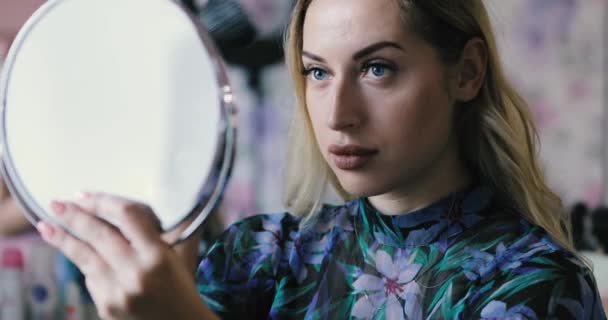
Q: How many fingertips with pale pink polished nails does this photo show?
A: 3